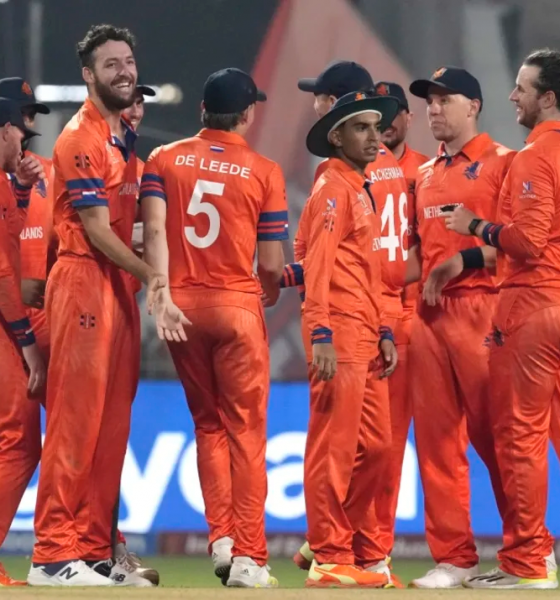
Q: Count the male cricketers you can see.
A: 10